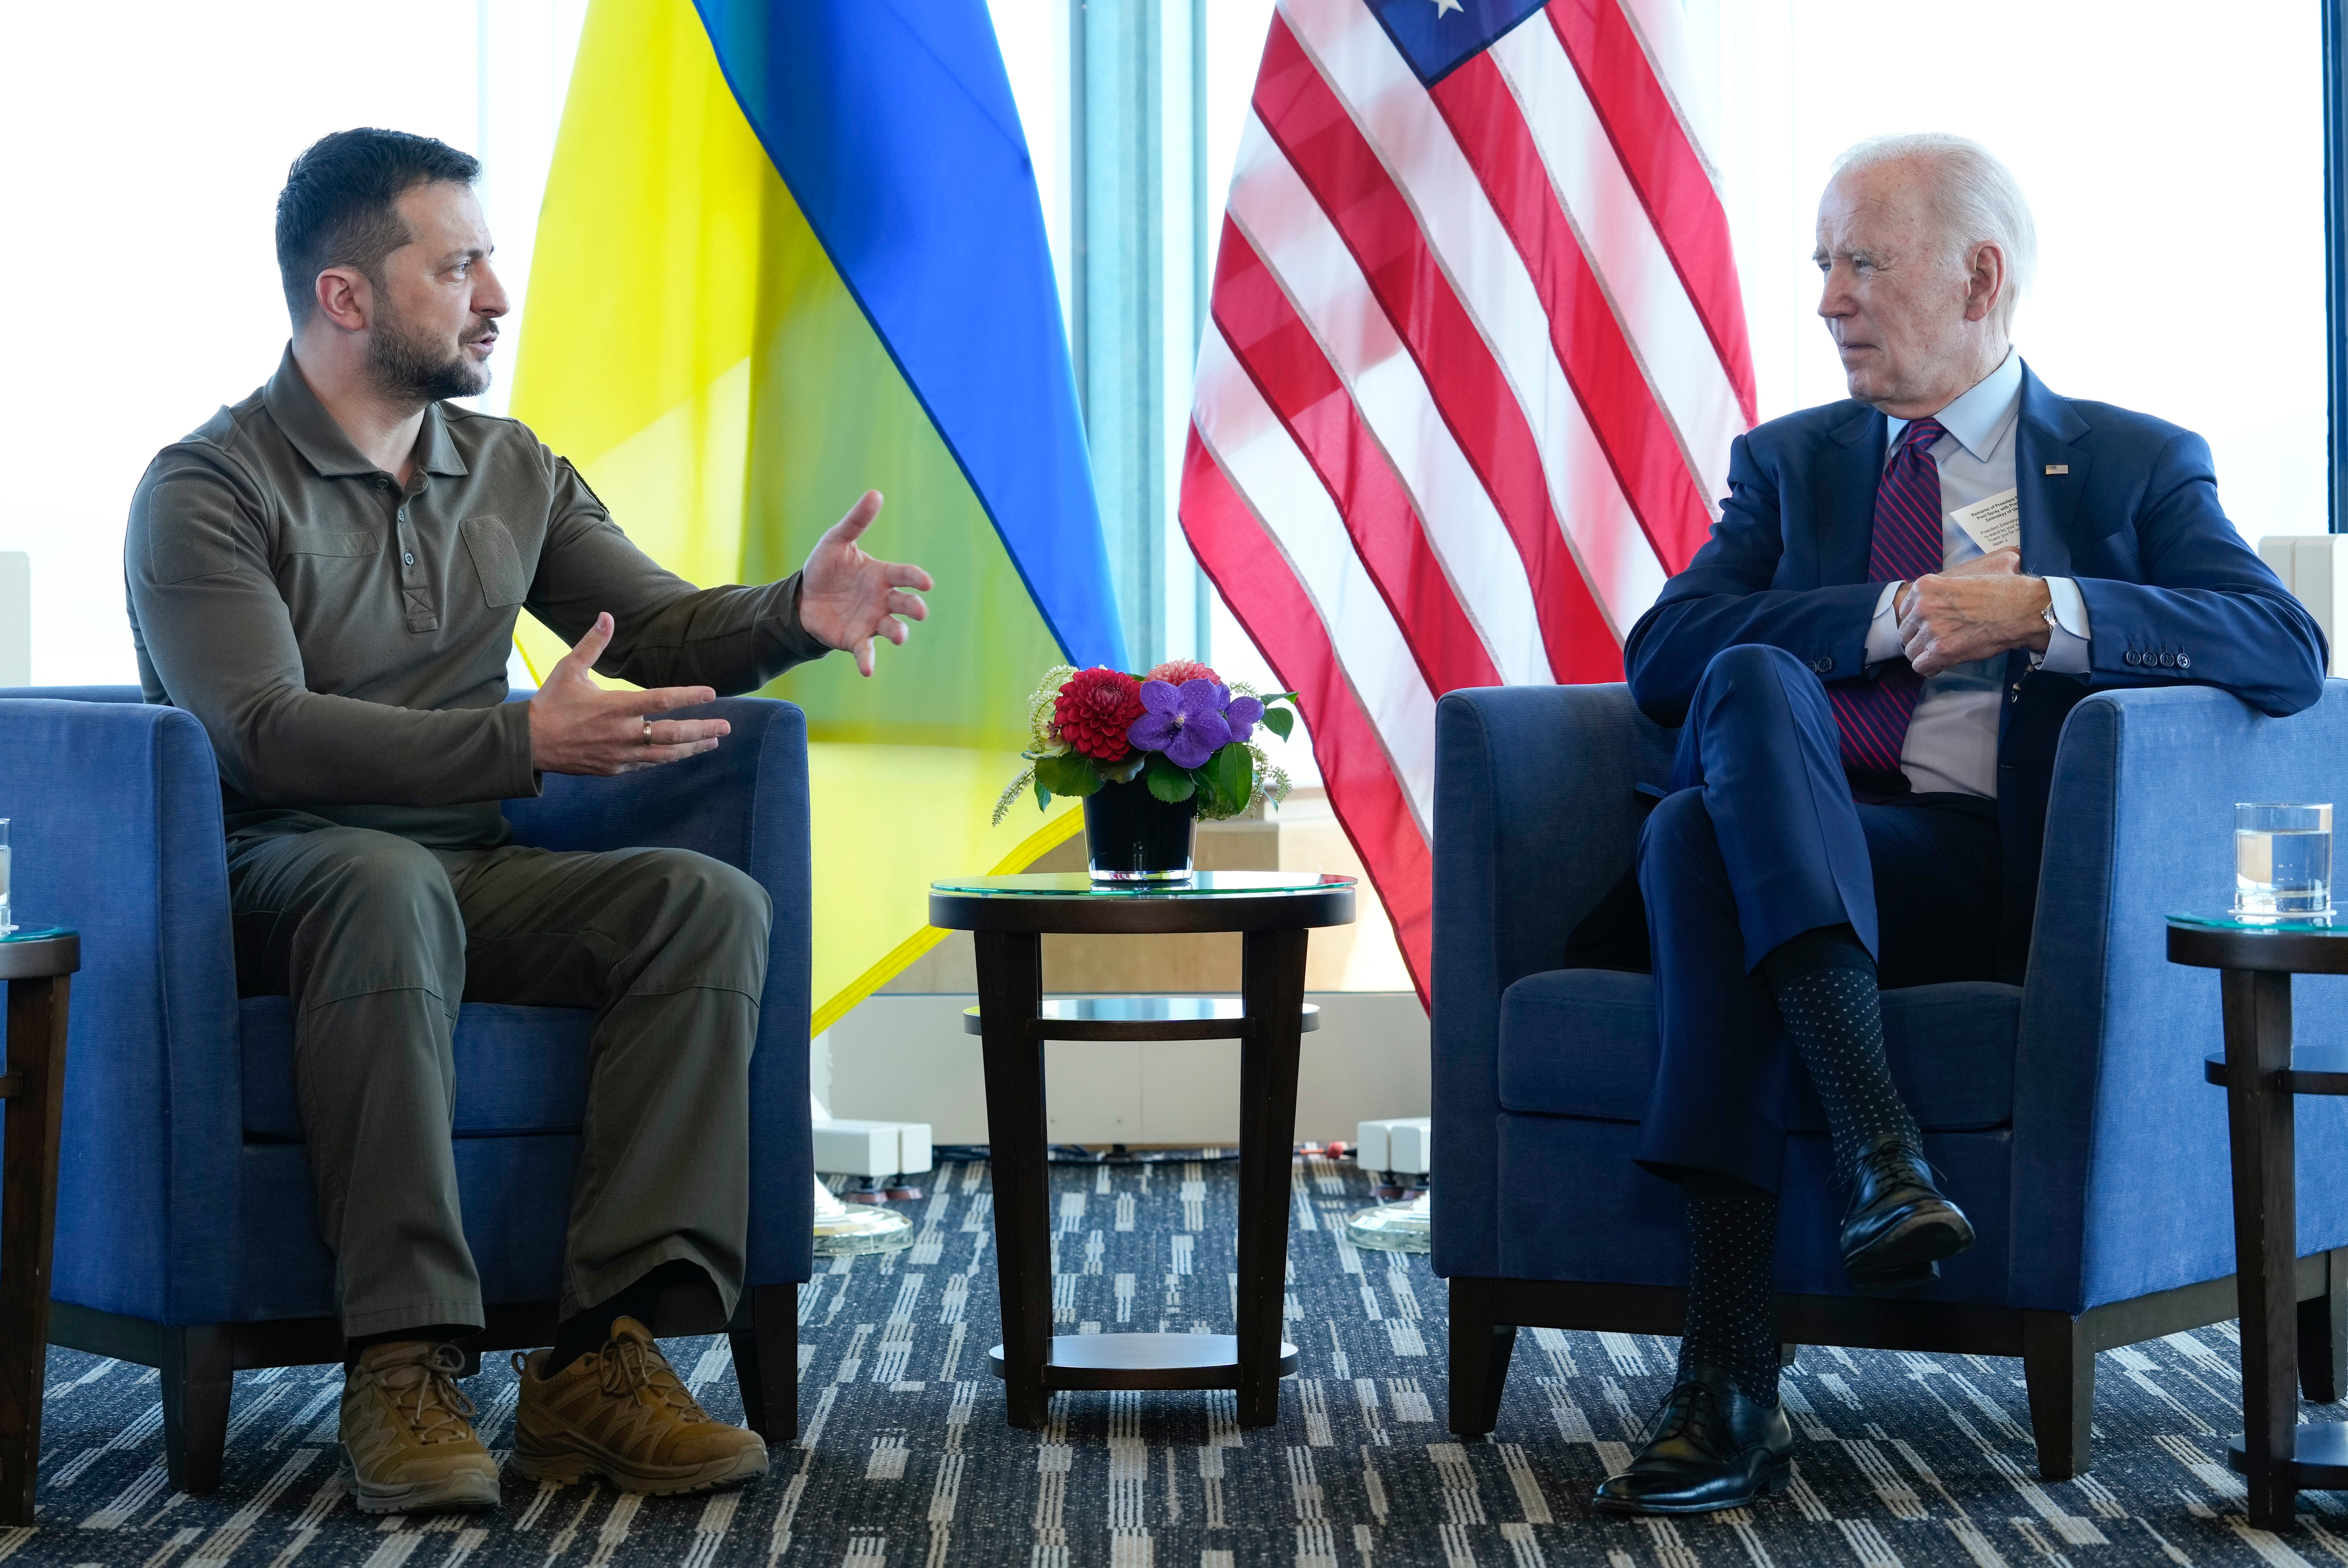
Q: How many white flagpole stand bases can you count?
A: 2